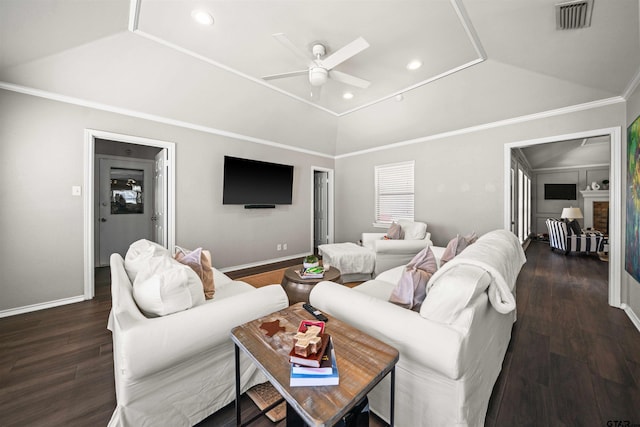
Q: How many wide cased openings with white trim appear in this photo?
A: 1